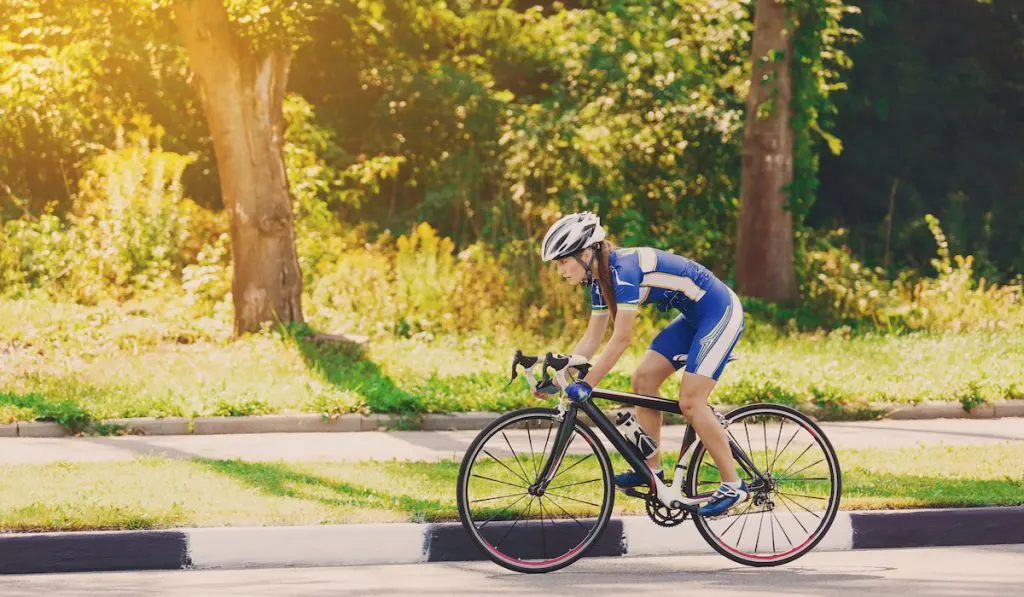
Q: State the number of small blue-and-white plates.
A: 0